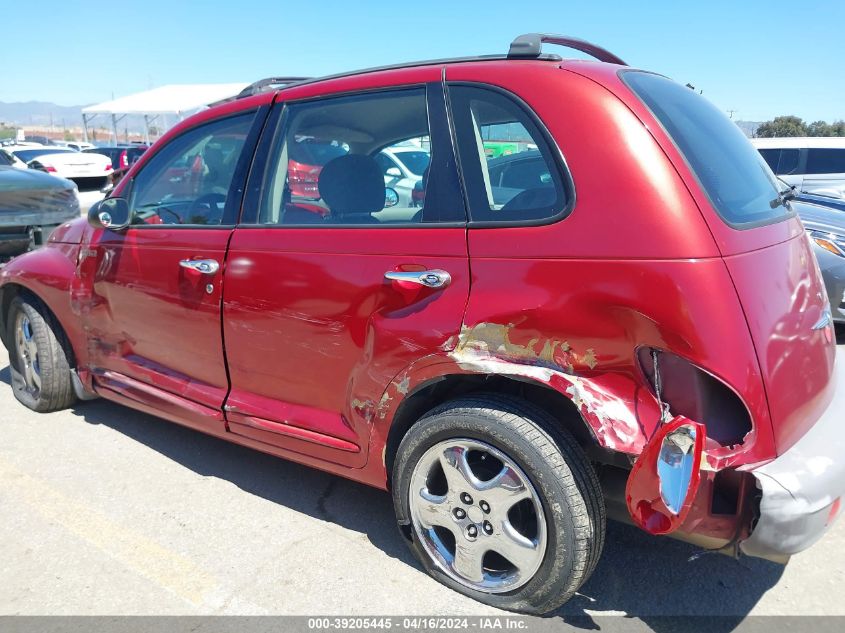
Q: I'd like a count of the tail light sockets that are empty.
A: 1